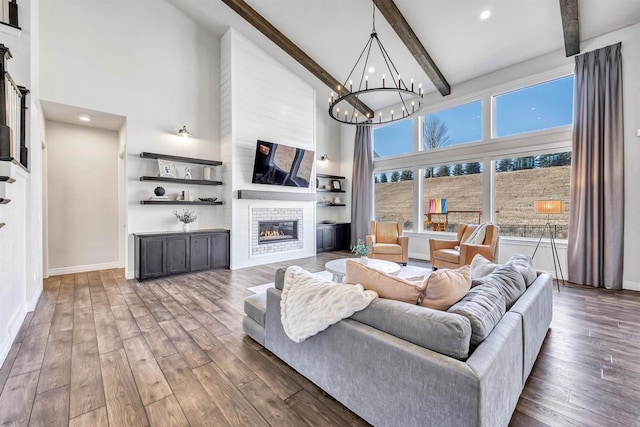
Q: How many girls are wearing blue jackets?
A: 0